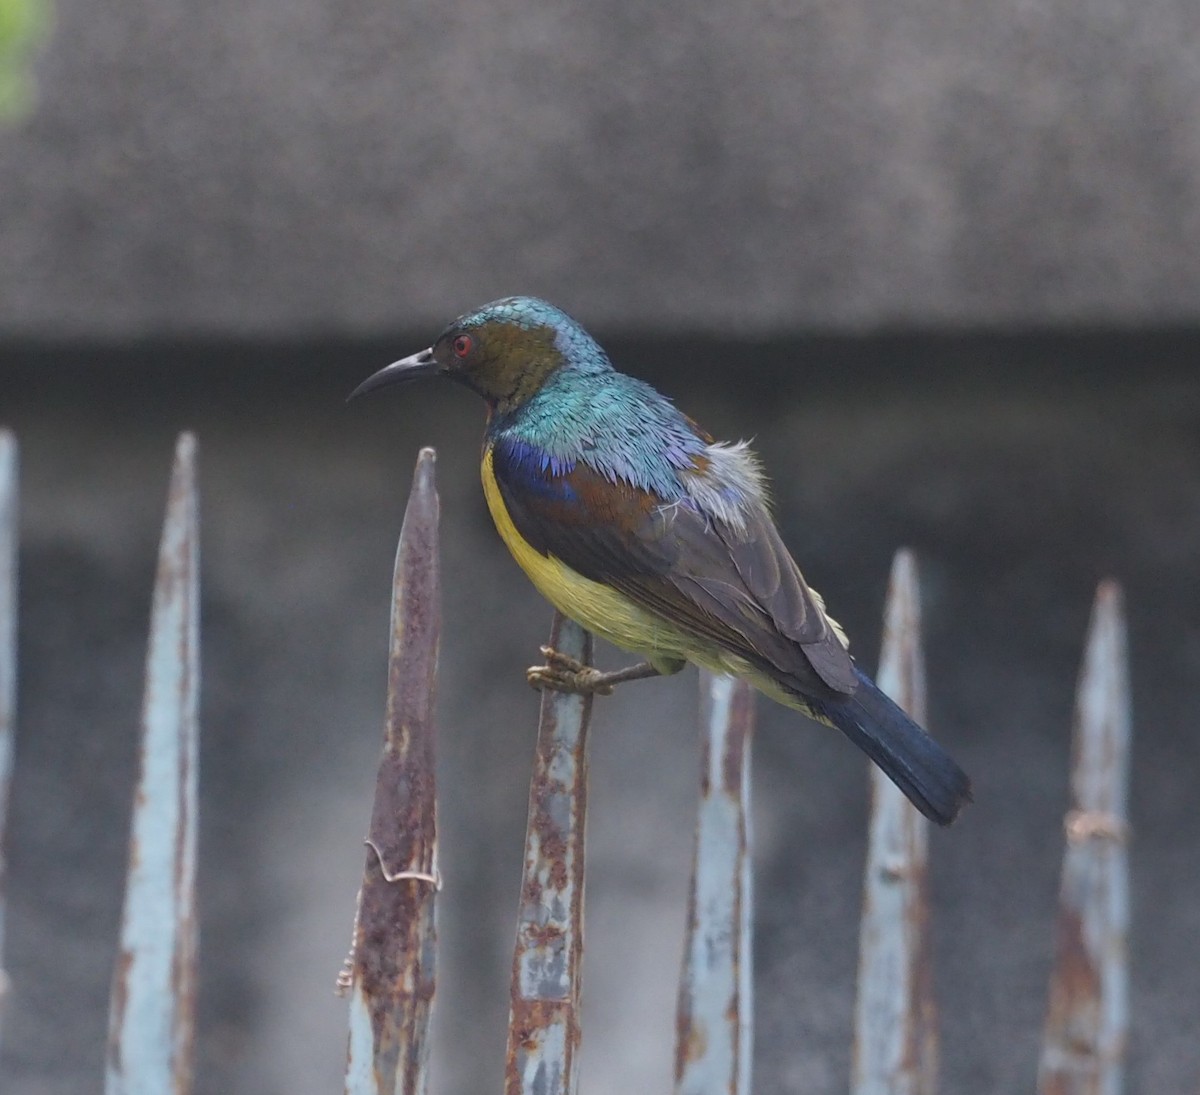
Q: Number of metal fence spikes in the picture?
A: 7